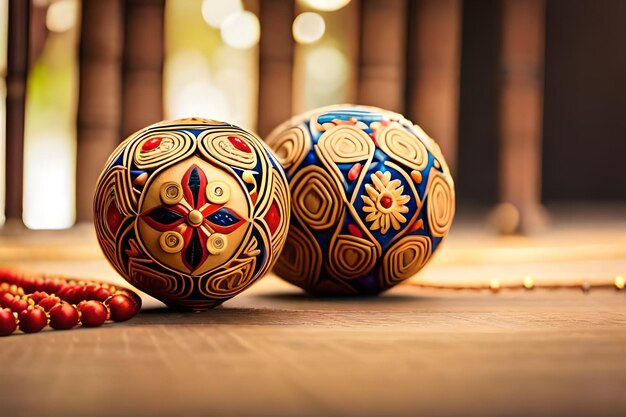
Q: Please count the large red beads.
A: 5